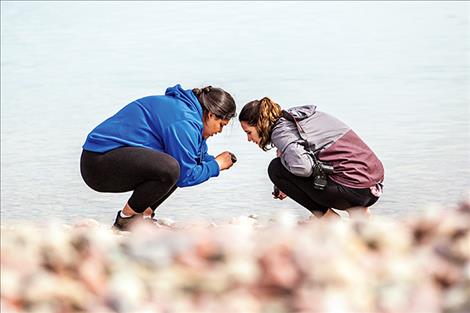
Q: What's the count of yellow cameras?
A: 0